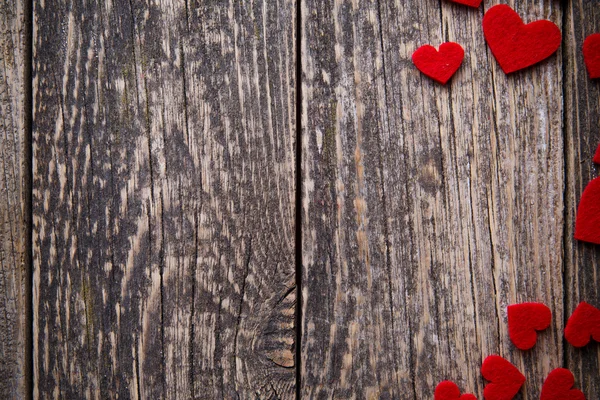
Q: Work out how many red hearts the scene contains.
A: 11